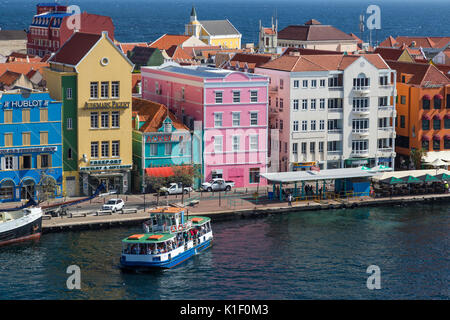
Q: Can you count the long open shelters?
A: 1